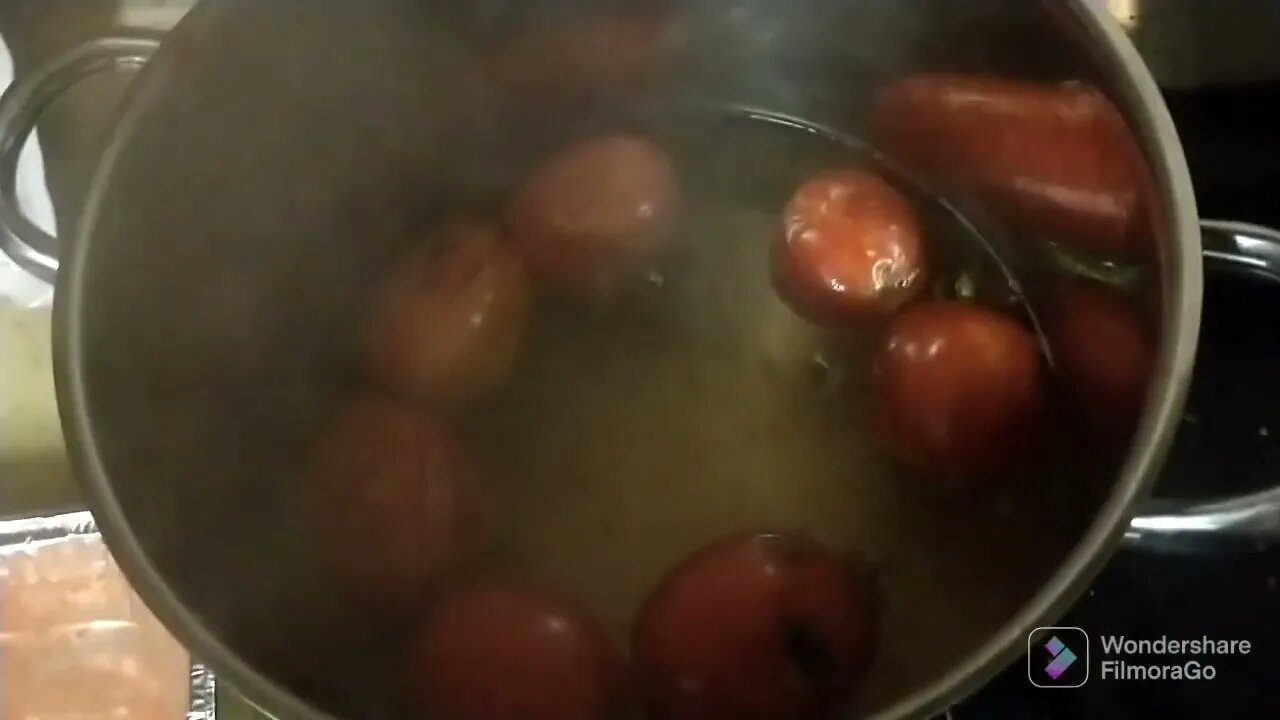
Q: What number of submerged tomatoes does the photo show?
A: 7